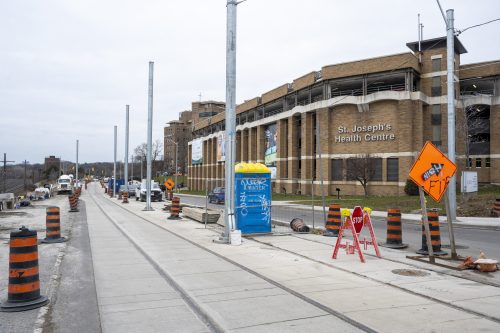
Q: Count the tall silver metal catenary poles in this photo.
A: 6